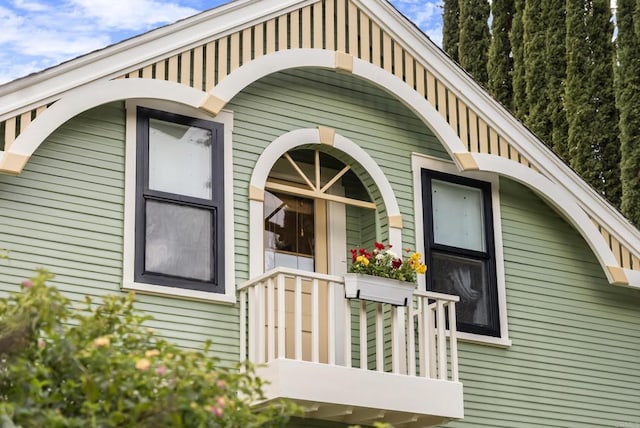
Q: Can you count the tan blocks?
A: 8